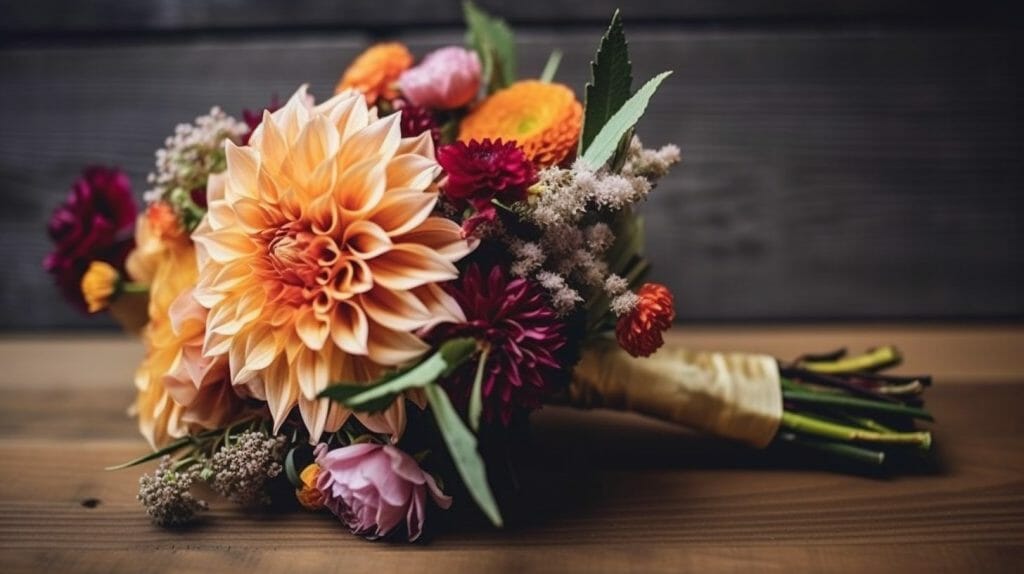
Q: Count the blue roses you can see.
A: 0